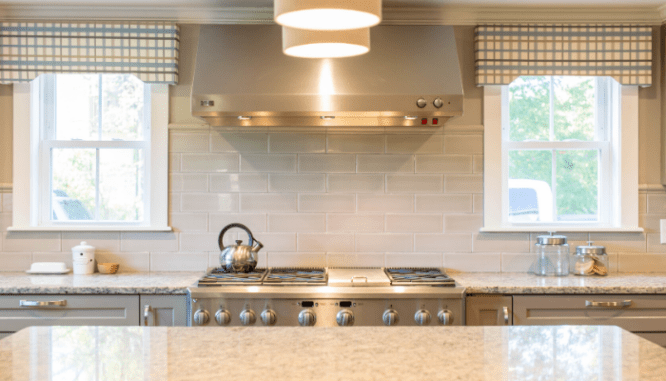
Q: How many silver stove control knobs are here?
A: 9